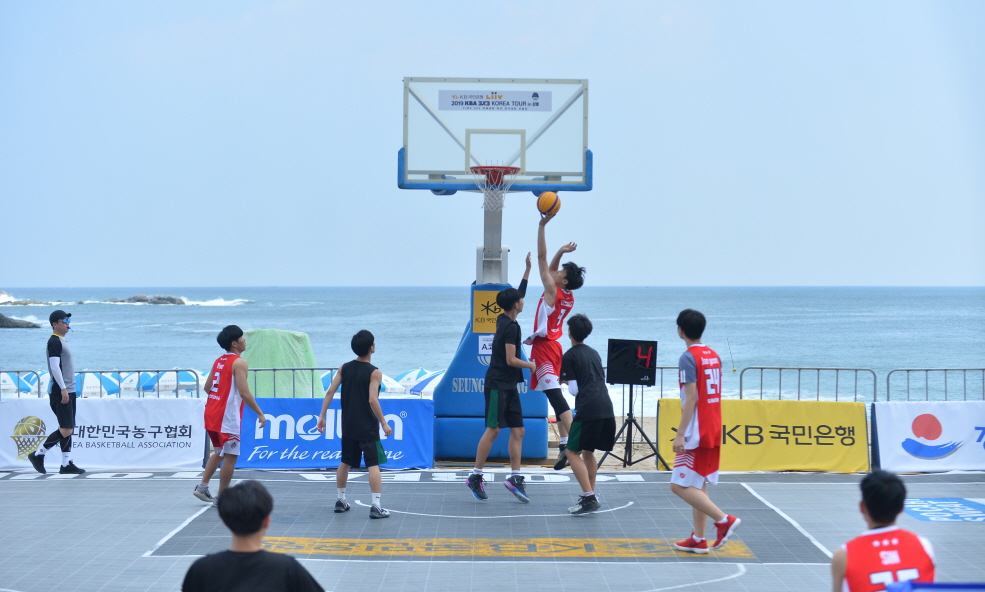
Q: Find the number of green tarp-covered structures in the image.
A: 1